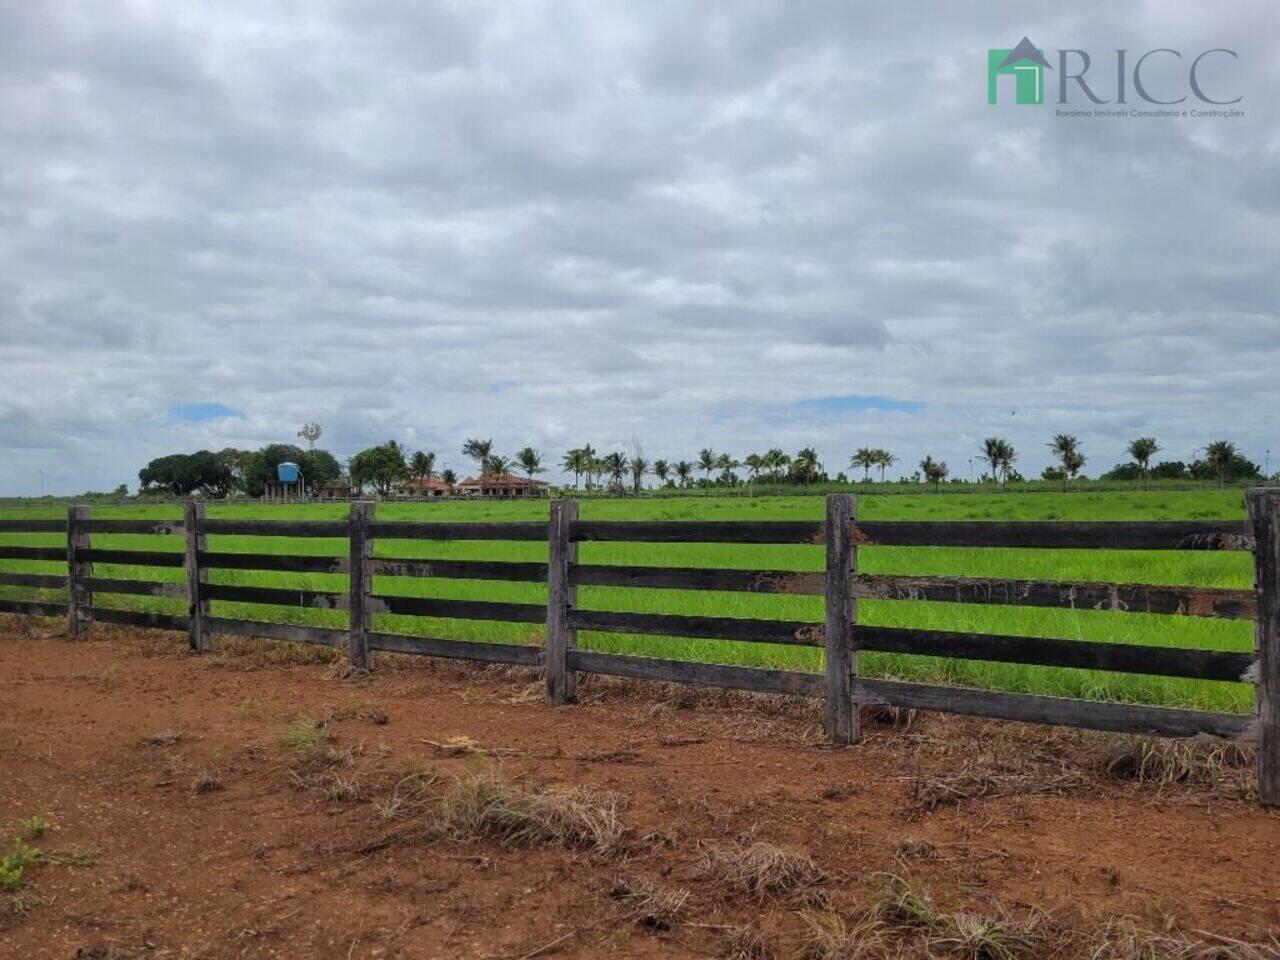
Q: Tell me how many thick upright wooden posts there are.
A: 6